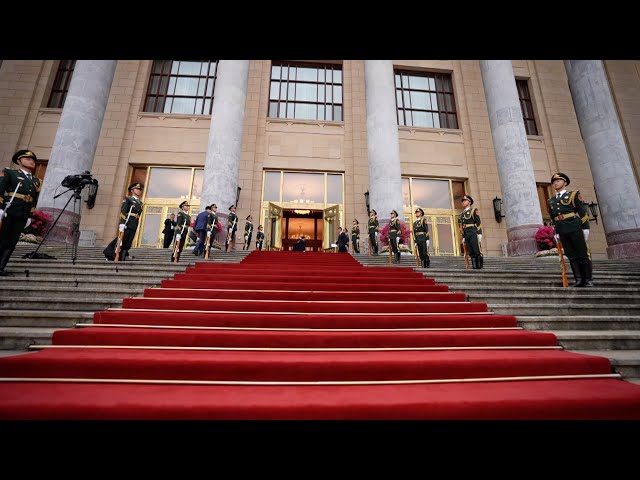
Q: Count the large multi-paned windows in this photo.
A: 5